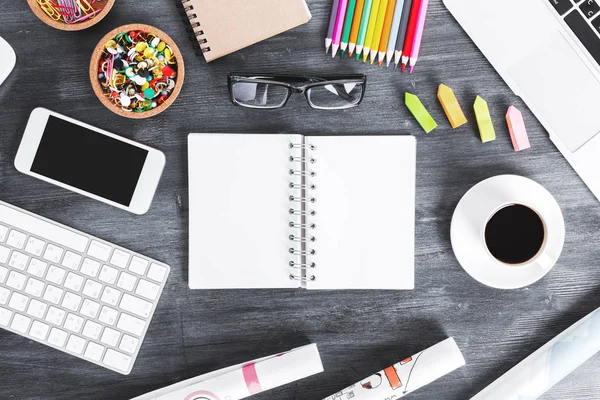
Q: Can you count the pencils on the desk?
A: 12